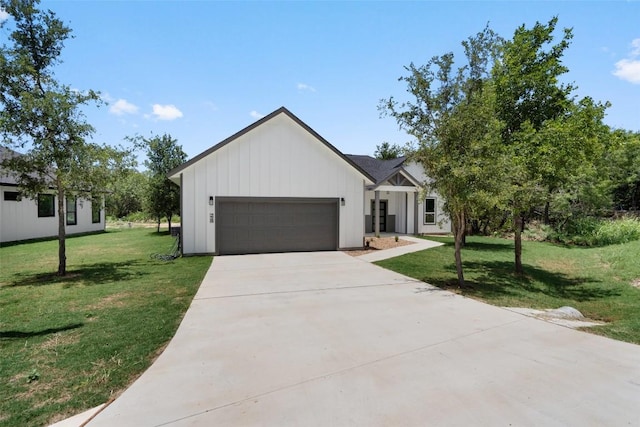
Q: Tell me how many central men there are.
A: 0